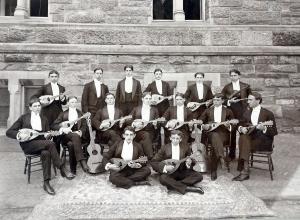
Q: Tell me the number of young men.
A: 15